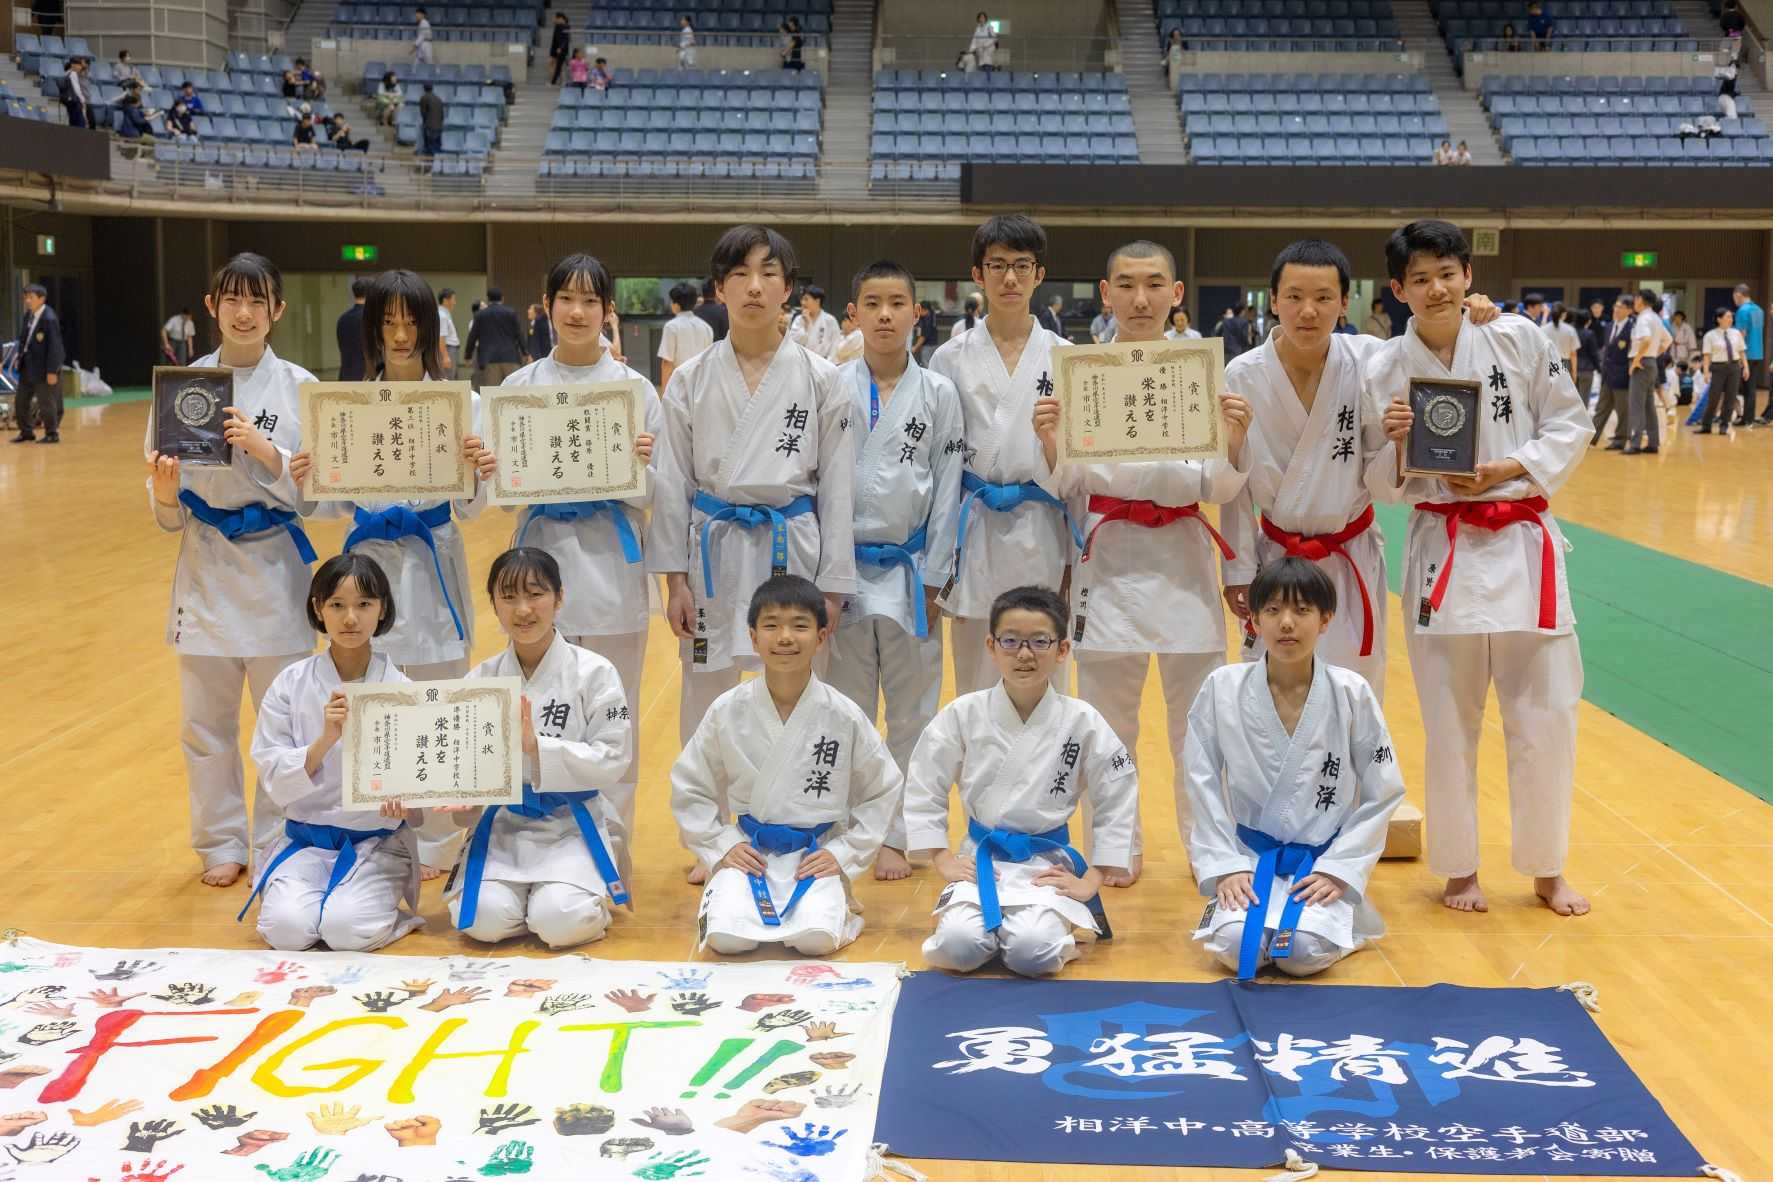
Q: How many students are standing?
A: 9